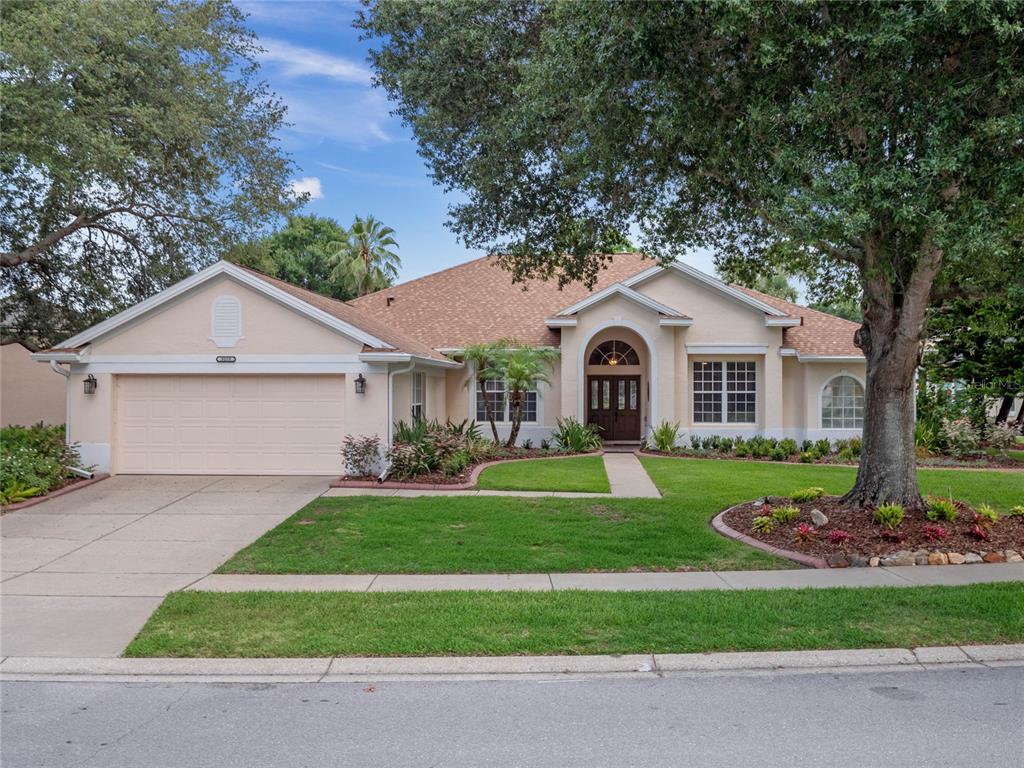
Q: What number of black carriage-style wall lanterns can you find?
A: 2